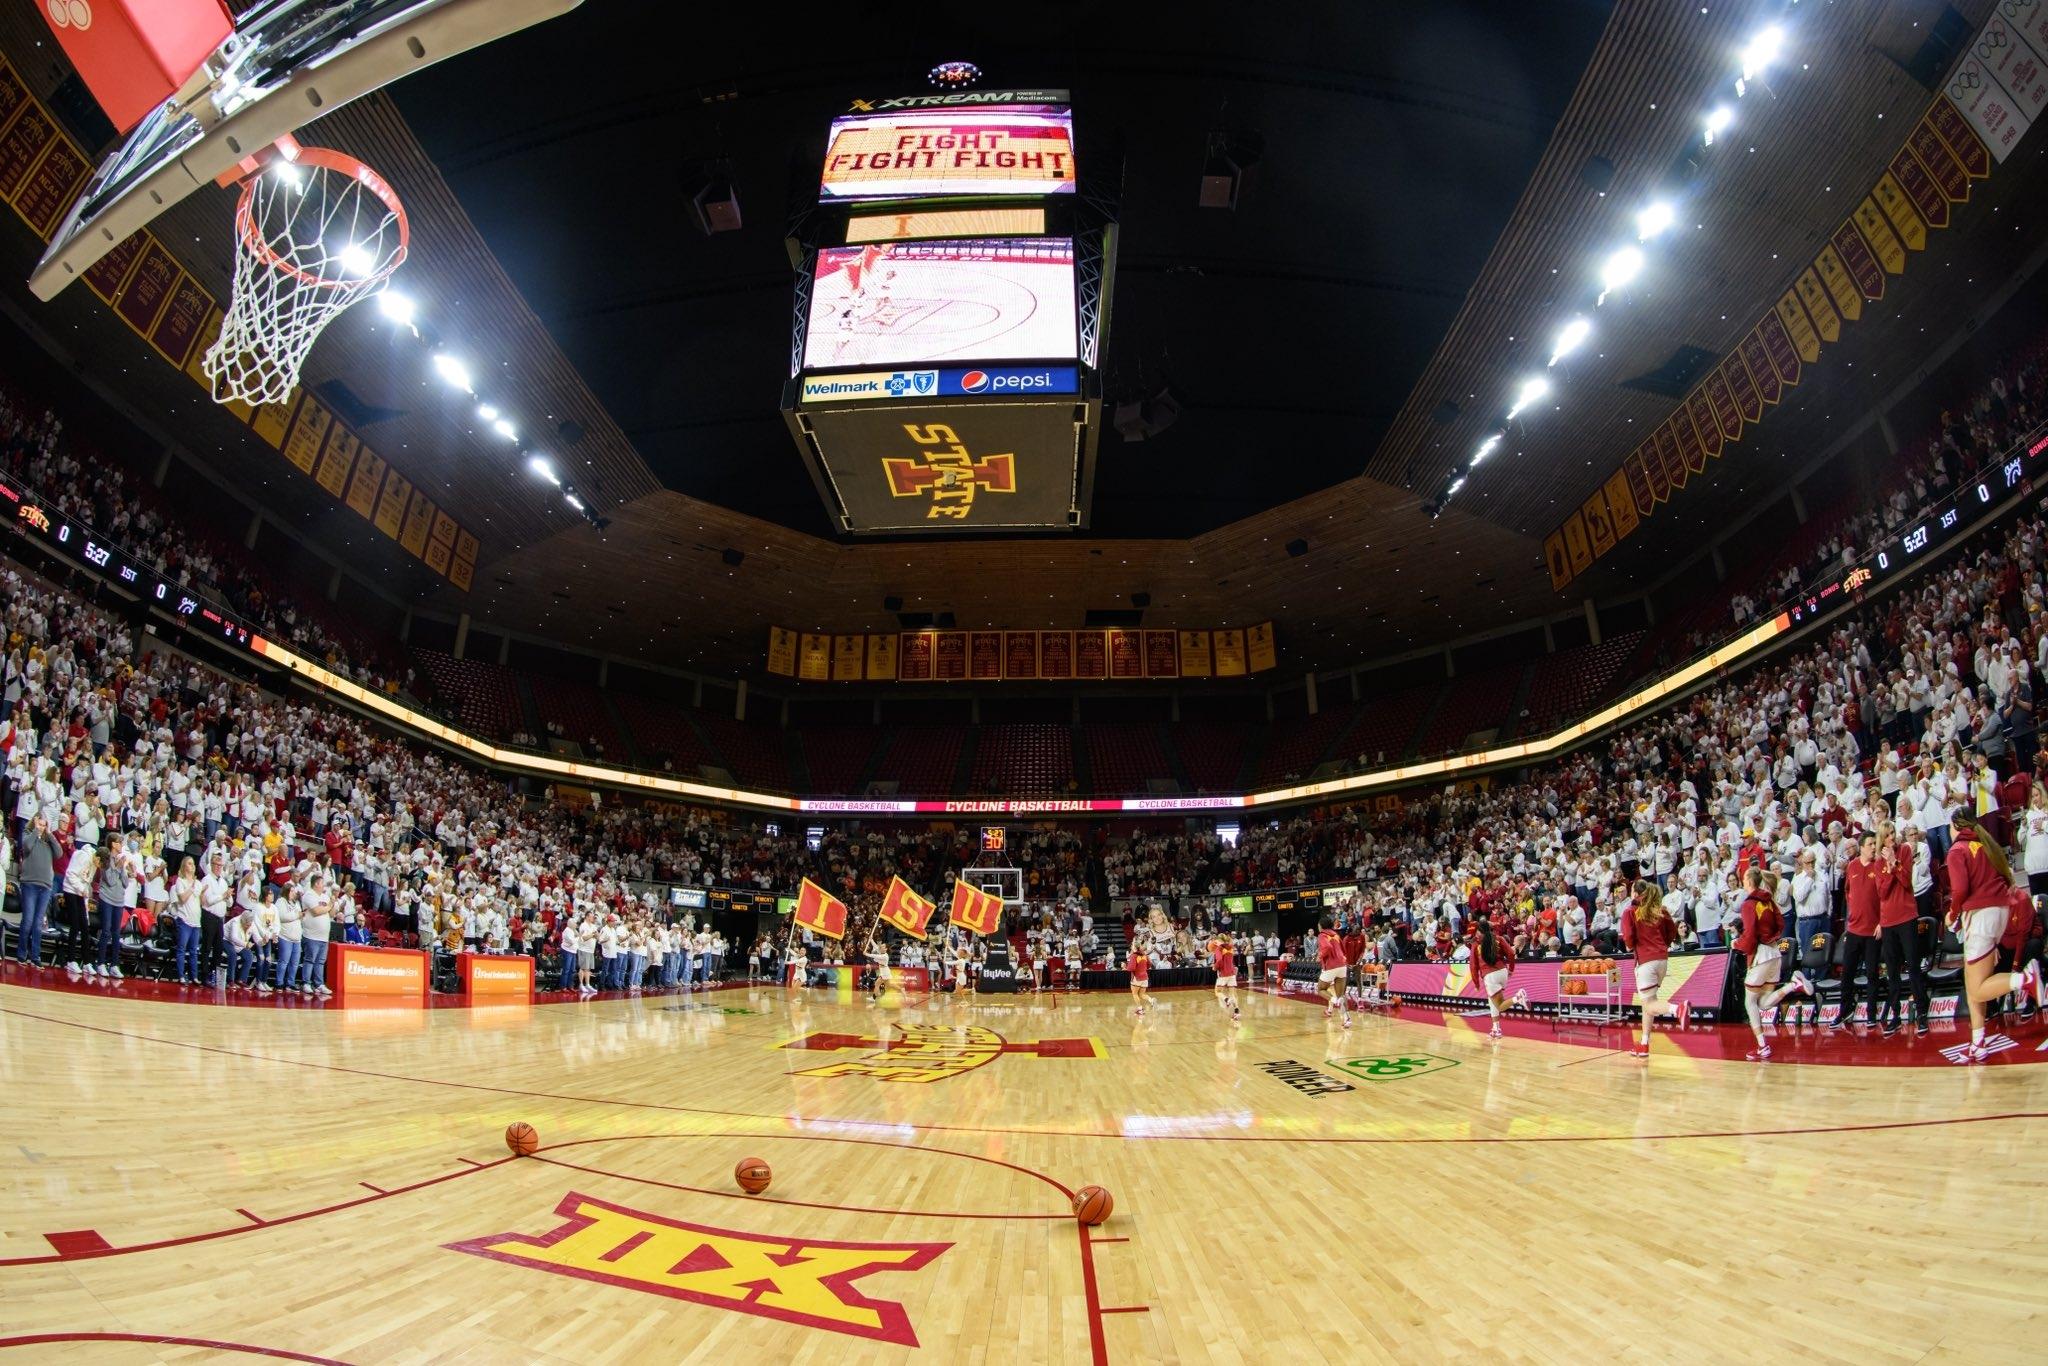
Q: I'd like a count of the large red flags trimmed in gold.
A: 3